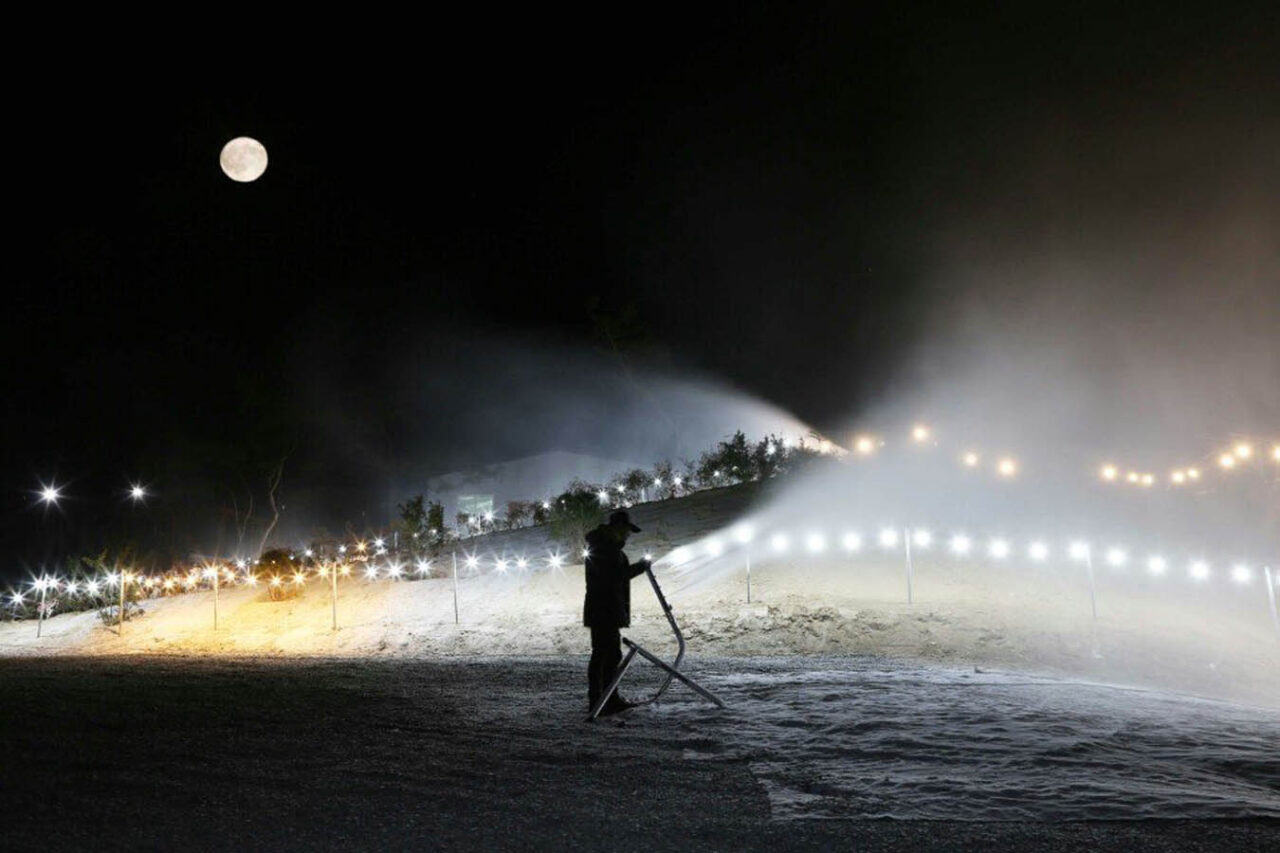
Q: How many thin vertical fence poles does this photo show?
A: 9